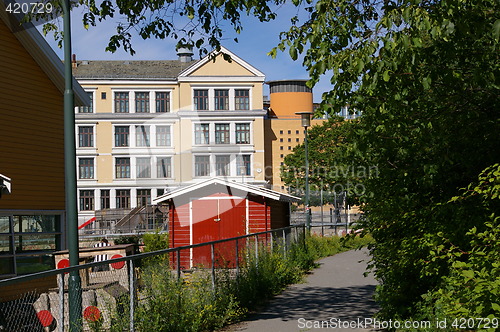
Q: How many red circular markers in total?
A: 4